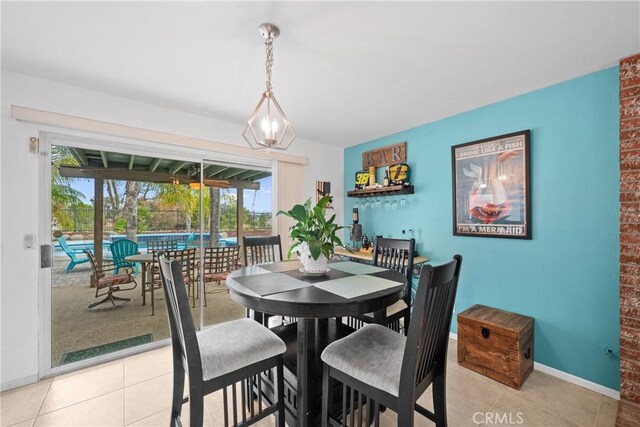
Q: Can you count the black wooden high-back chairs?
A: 4